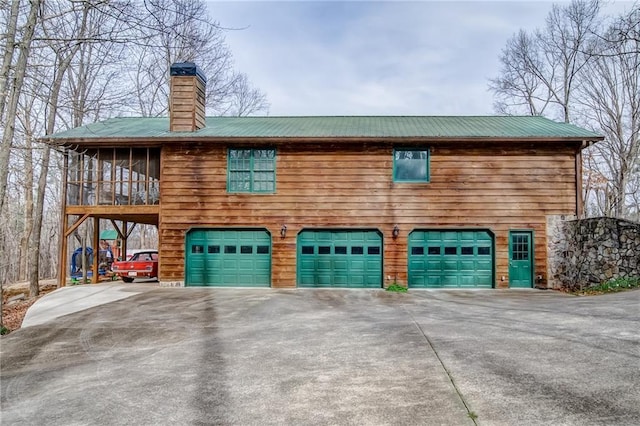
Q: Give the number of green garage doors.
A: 3